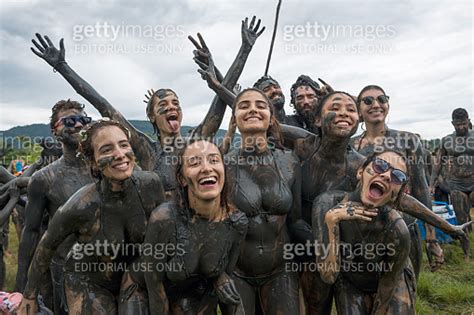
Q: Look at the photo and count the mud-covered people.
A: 11